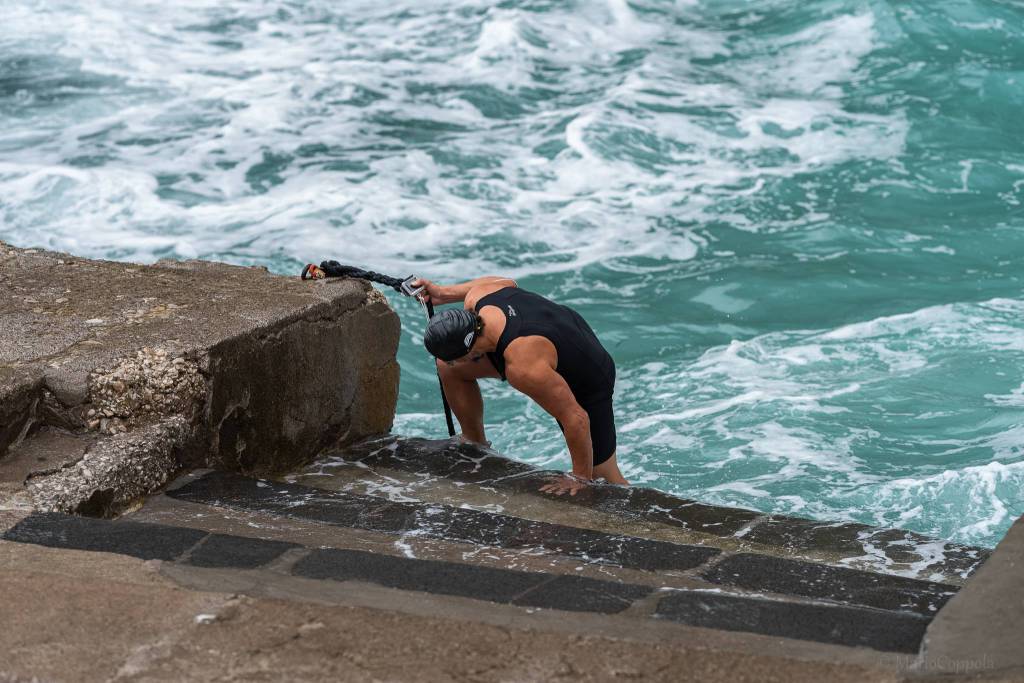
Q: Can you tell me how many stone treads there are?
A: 3